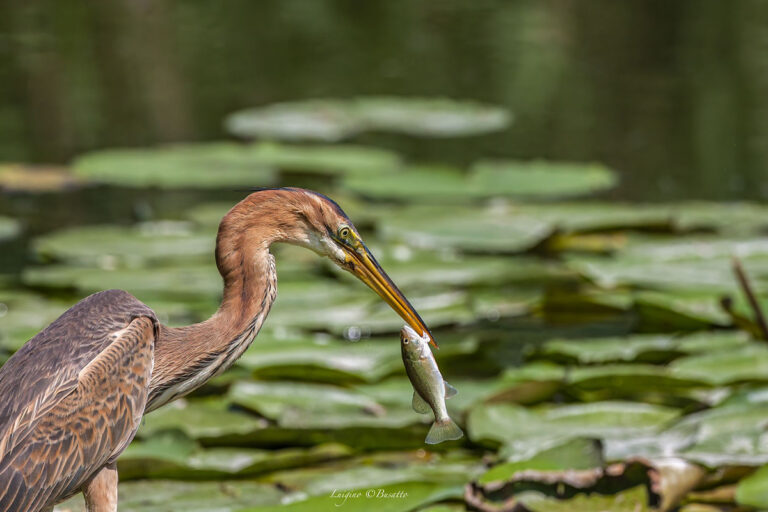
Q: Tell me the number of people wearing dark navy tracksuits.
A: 0